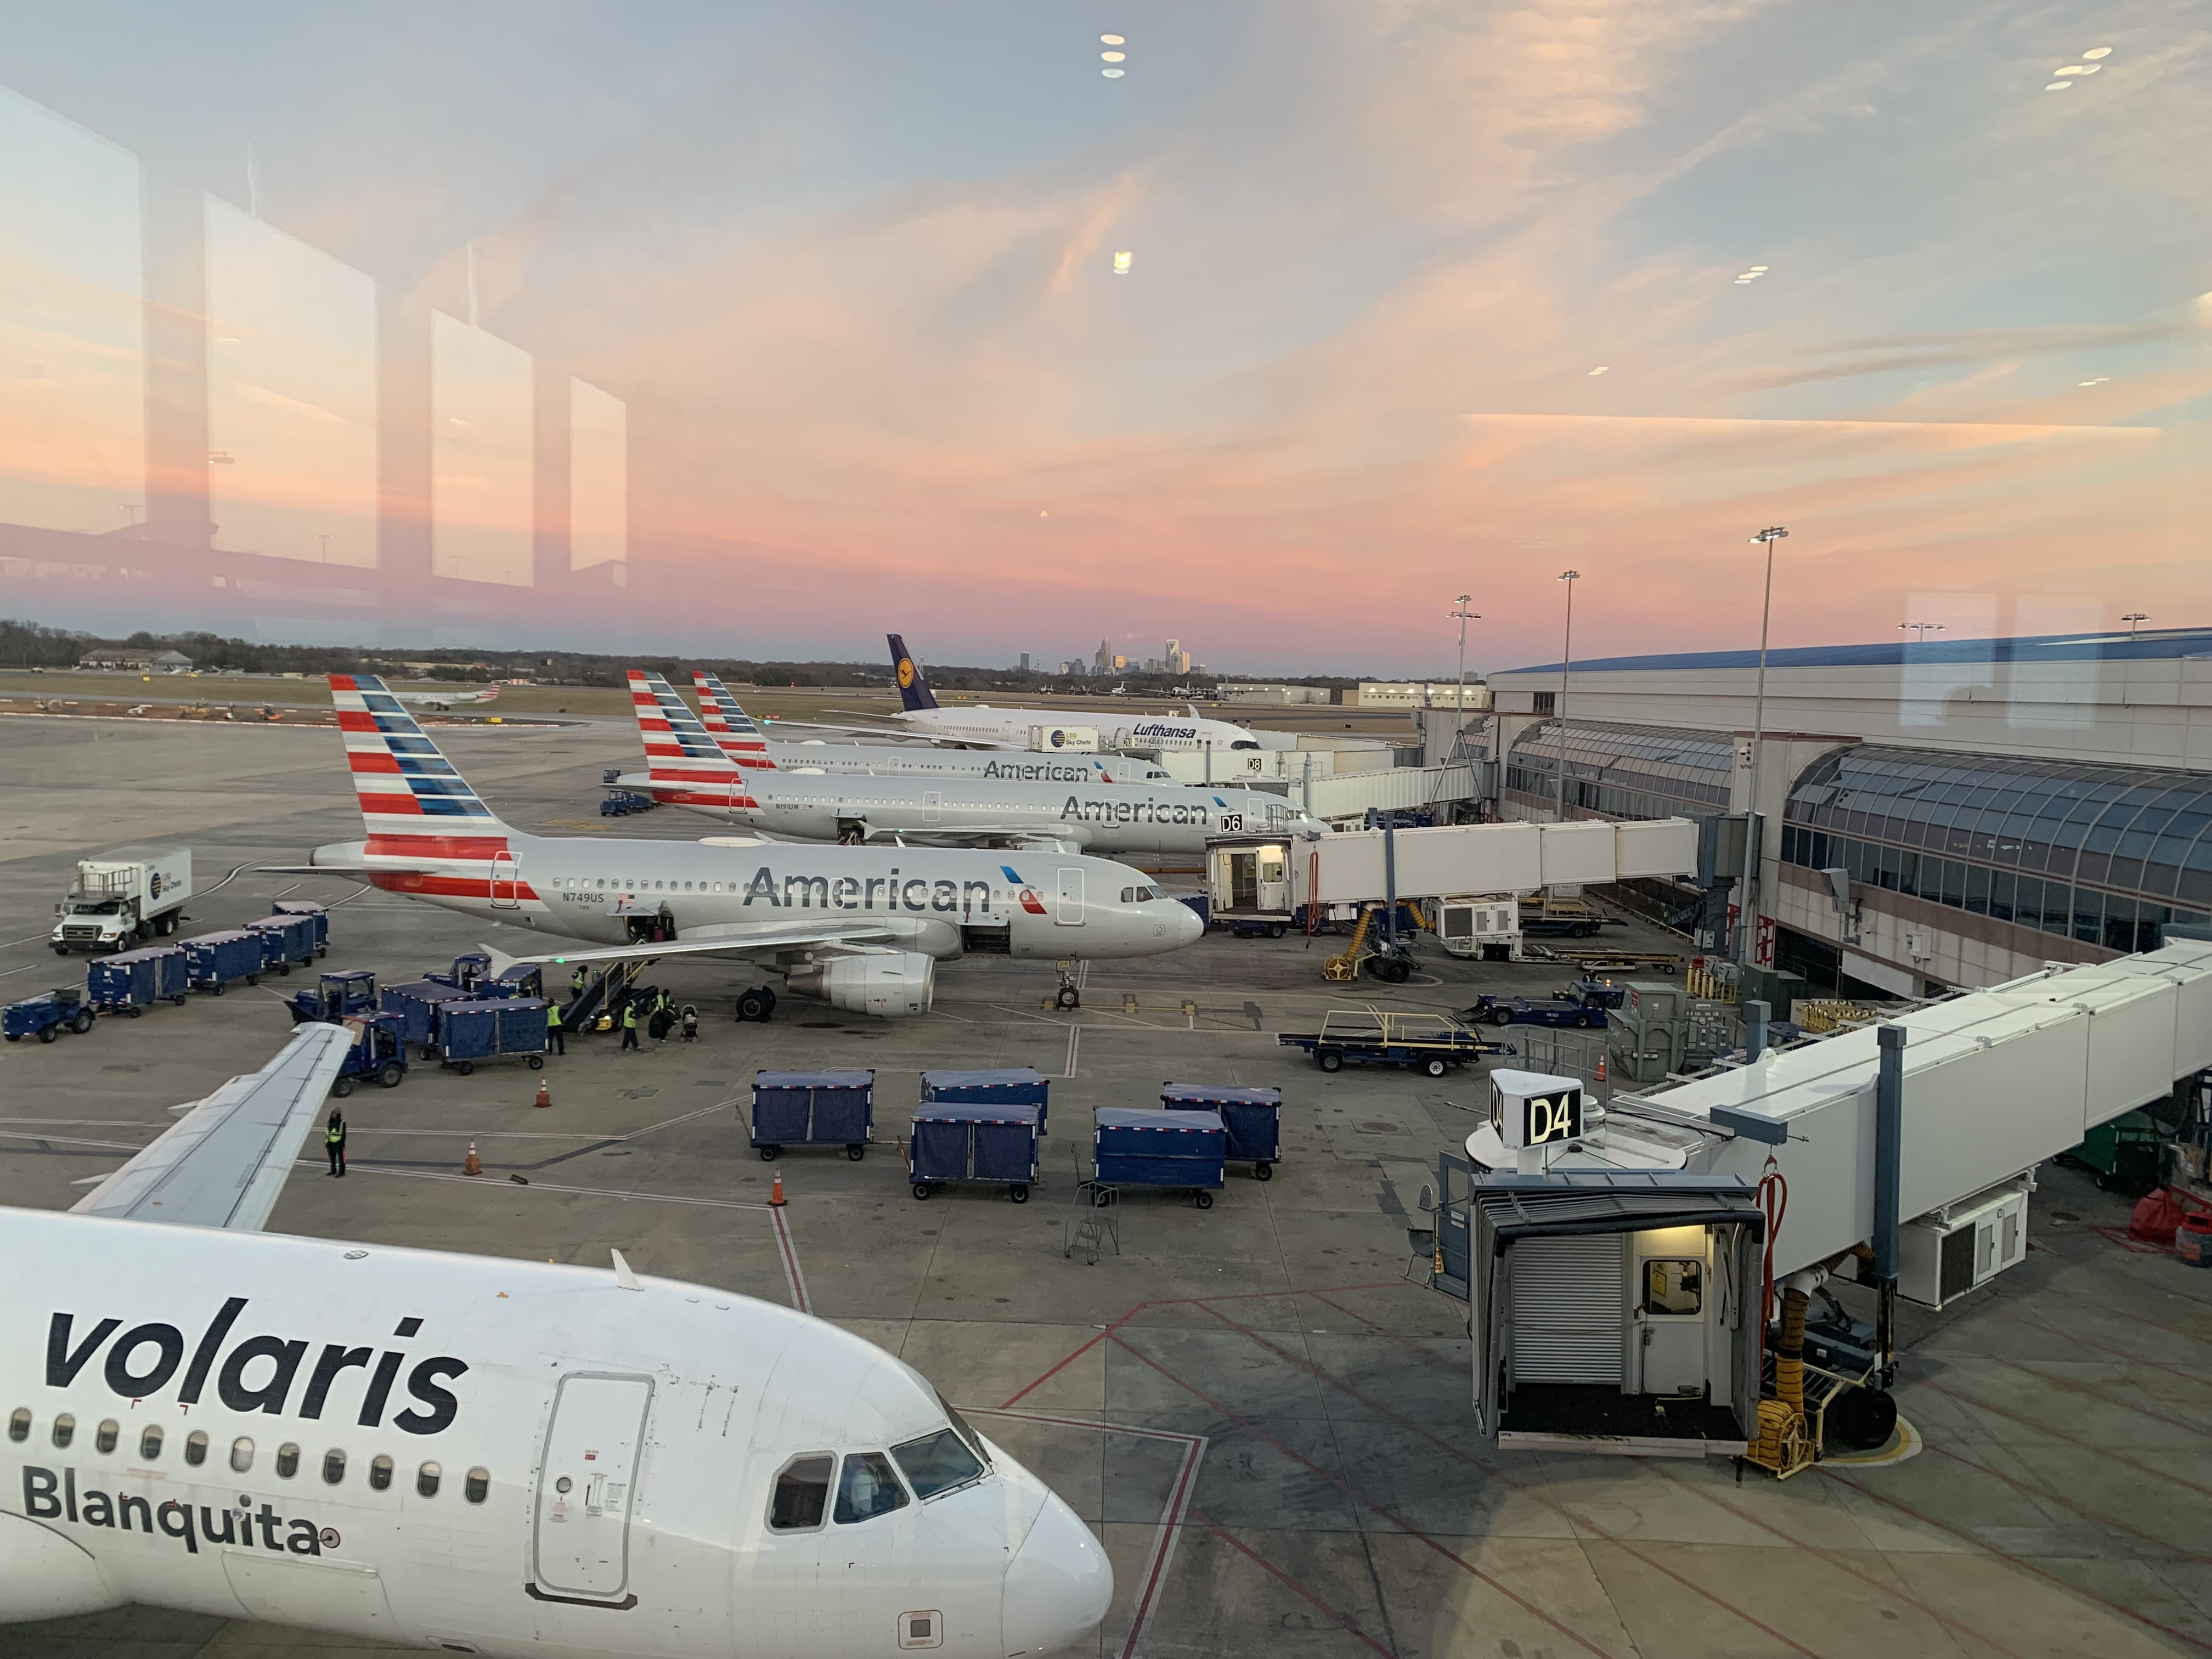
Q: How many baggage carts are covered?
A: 12